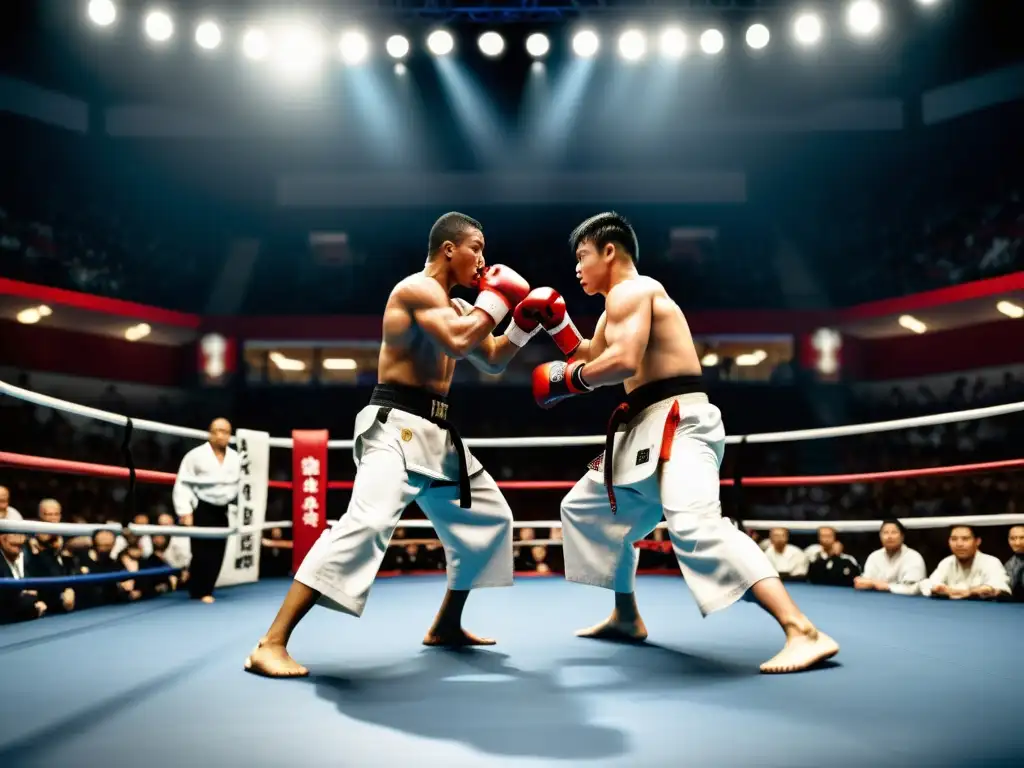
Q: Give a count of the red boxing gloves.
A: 4